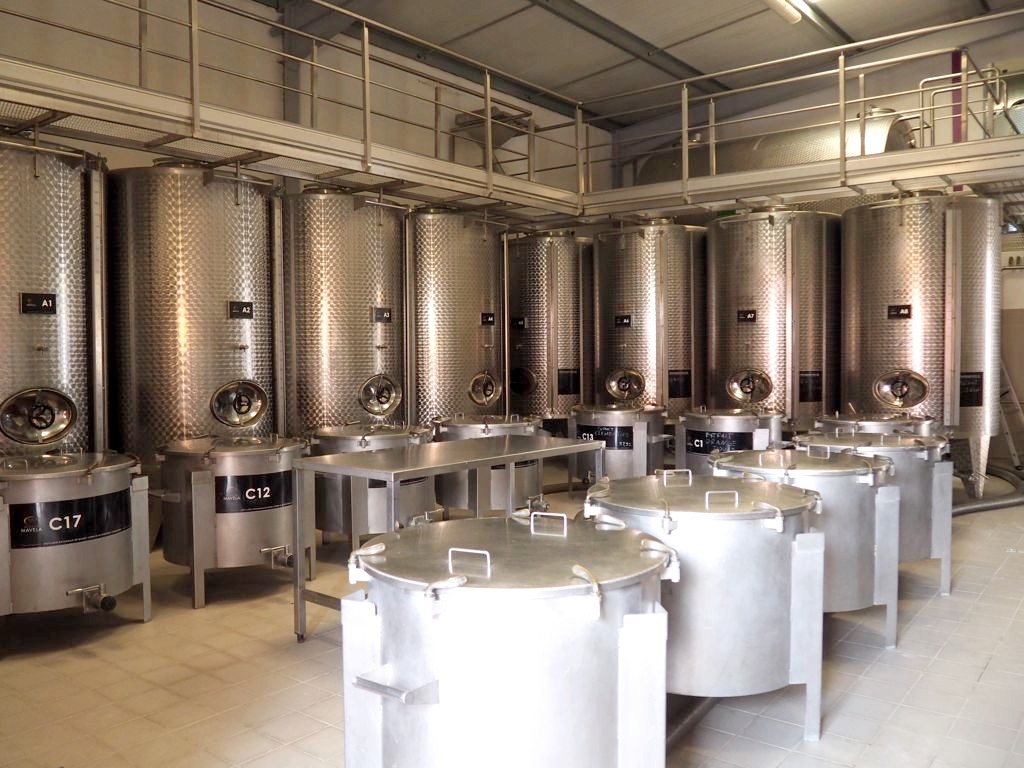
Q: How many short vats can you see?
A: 11